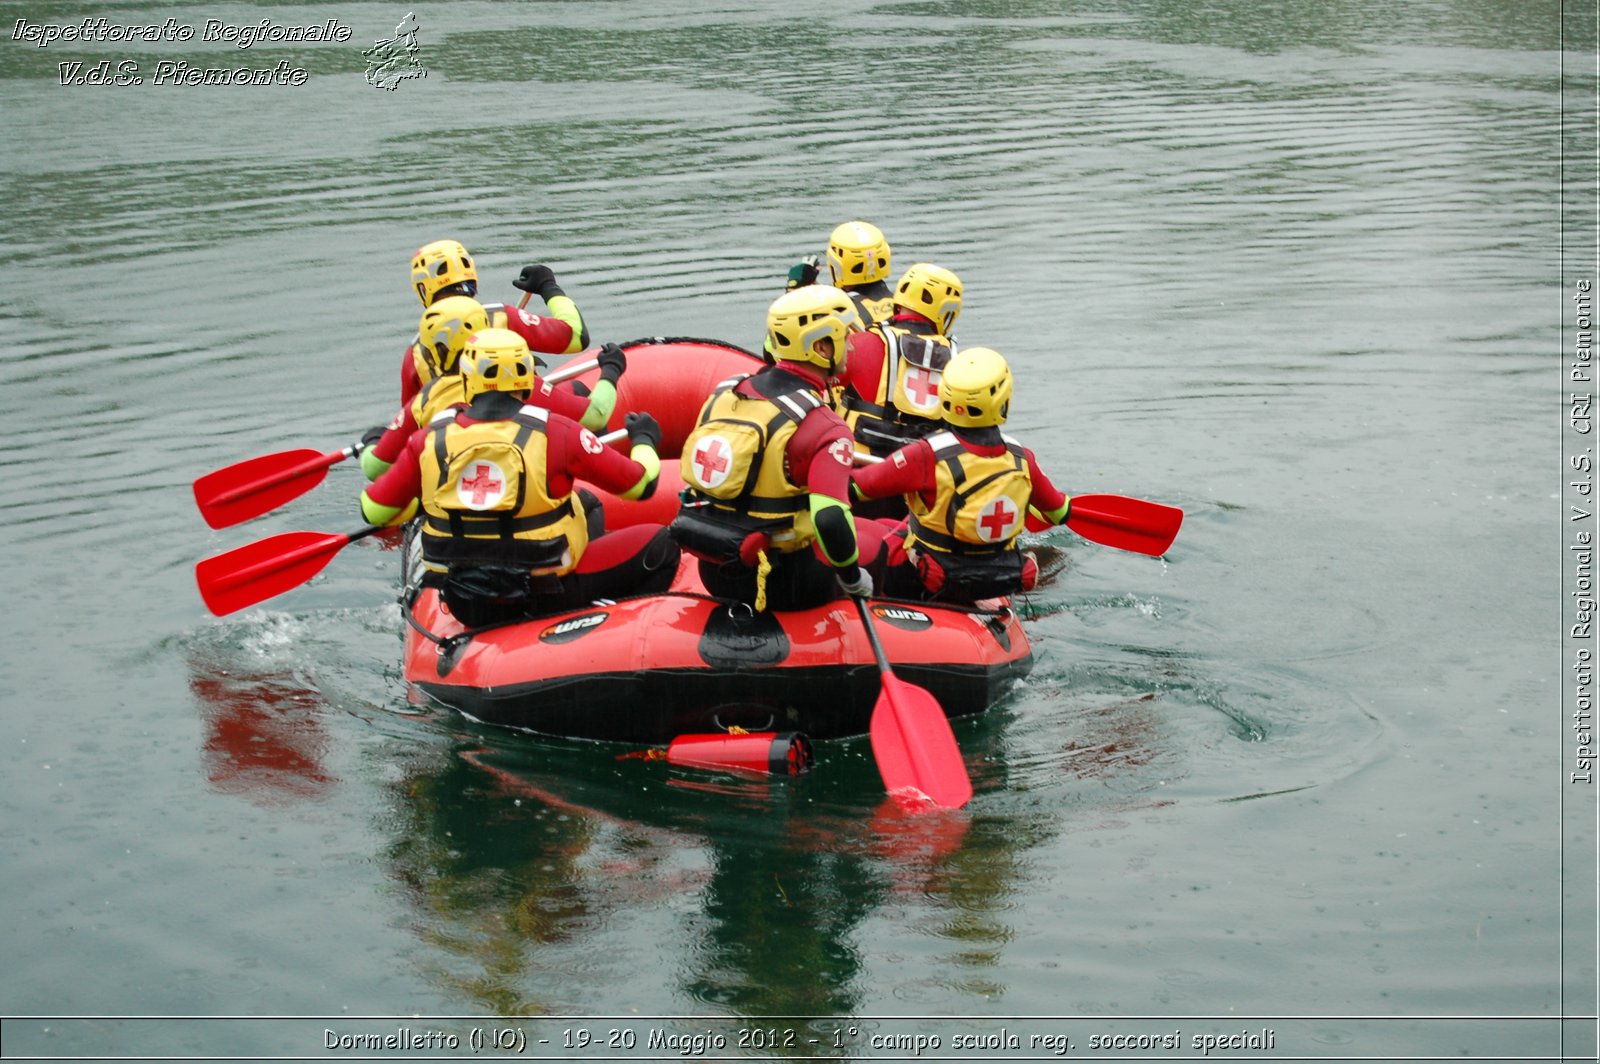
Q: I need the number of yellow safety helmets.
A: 7